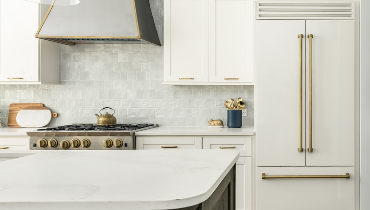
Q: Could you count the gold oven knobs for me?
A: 7